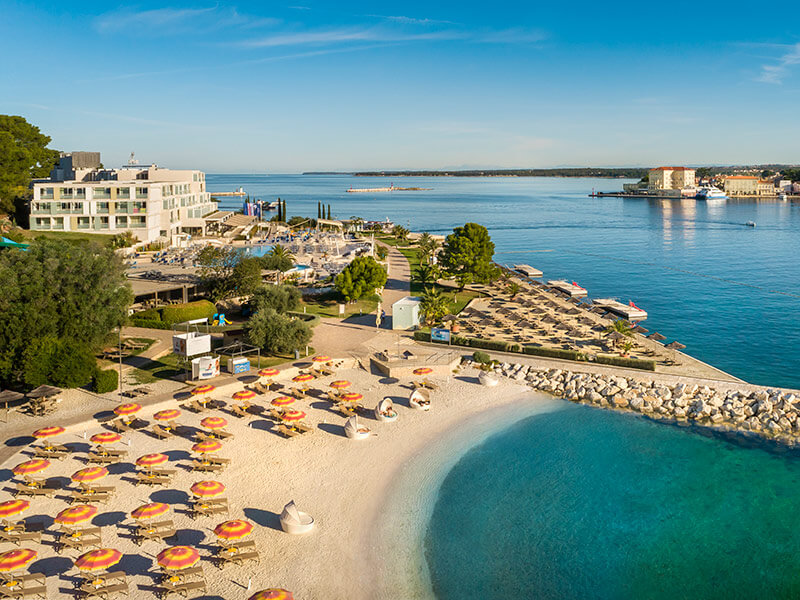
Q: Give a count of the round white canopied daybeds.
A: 5